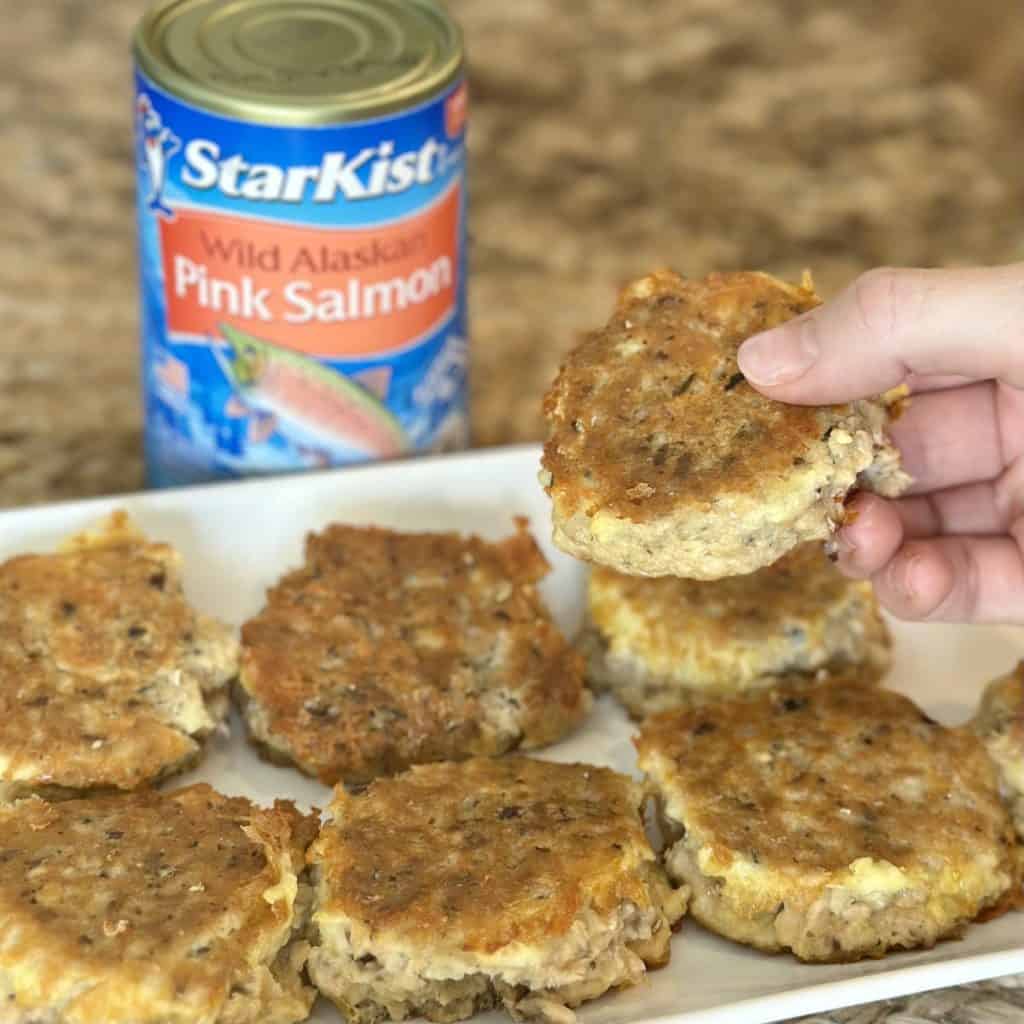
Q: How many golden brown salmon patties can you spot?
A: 8